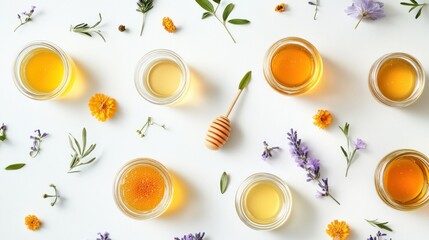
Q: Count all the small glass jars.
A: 7